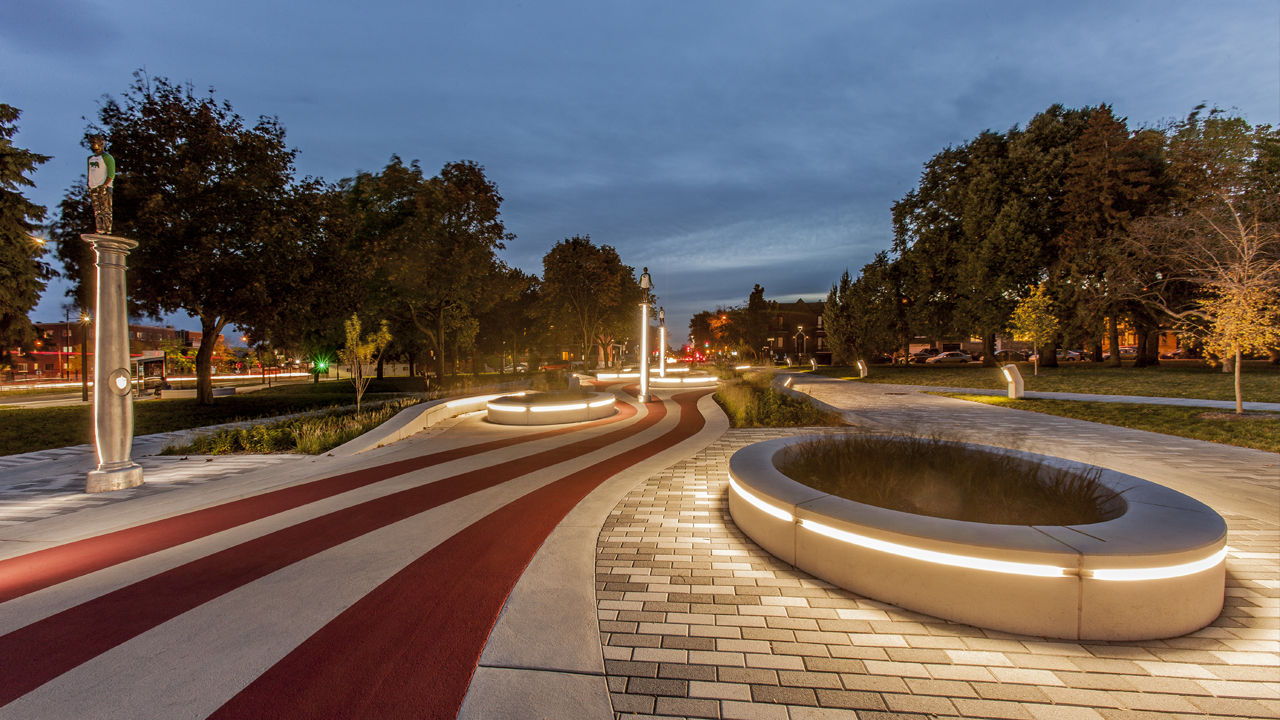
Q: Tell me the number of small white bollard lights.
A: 4